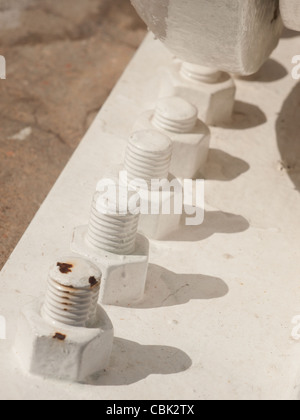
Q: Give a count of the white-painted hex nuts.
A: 5